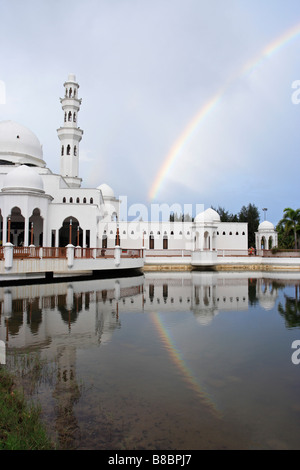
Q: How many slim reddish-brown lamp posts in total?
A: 6